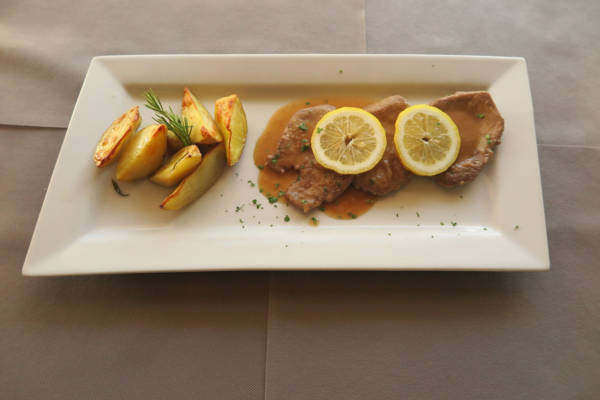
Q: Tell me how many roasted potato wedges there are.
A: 7